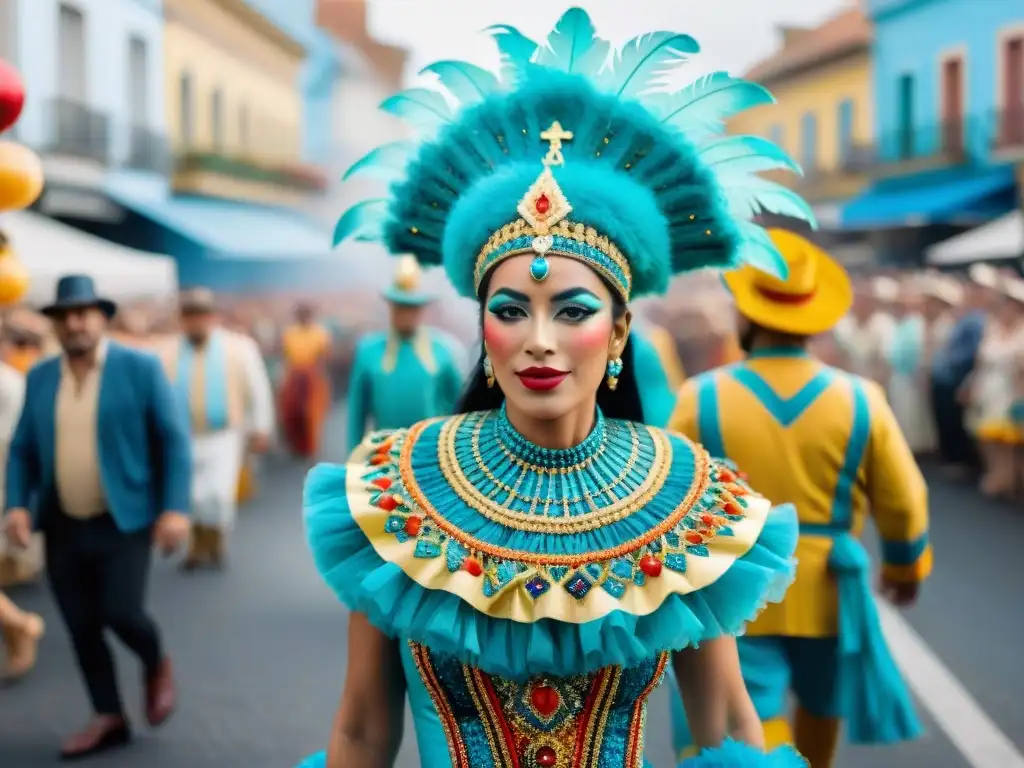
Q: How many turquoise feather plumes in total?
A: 11